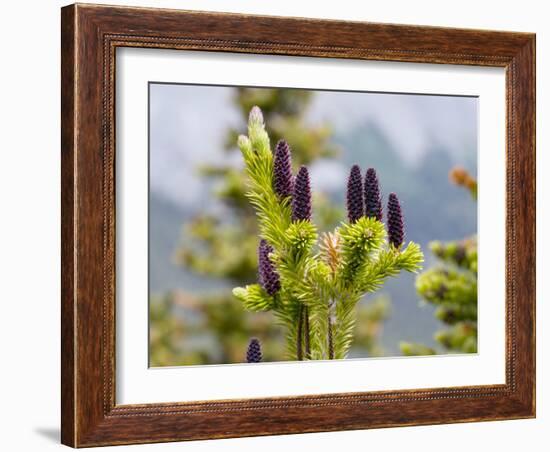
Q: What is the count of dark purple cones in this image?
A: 7